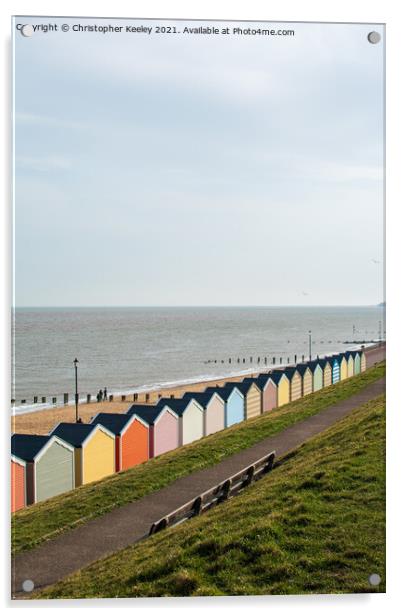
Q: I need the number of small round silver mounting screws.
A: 4